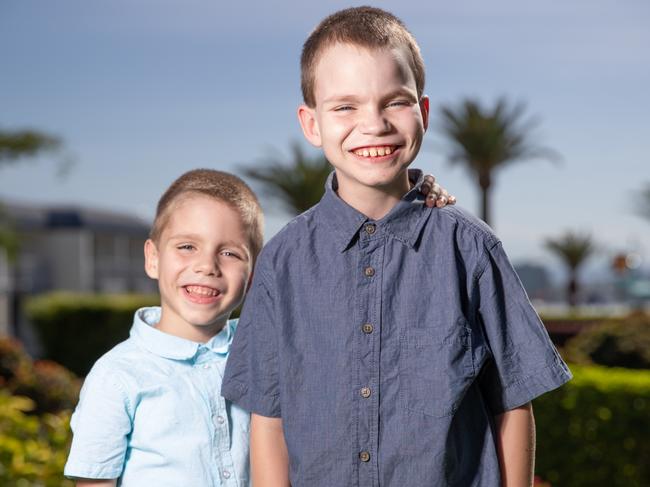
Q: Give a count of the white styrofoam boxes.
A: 0